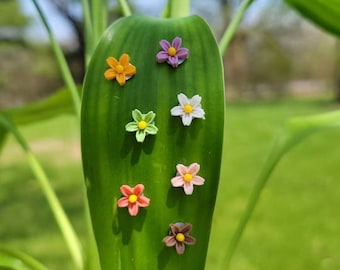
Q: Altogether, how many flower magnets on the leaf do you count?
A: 7